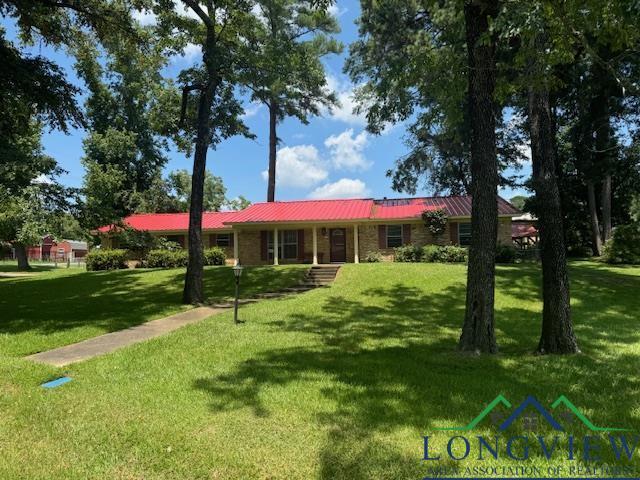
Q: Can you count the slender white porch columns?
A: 4